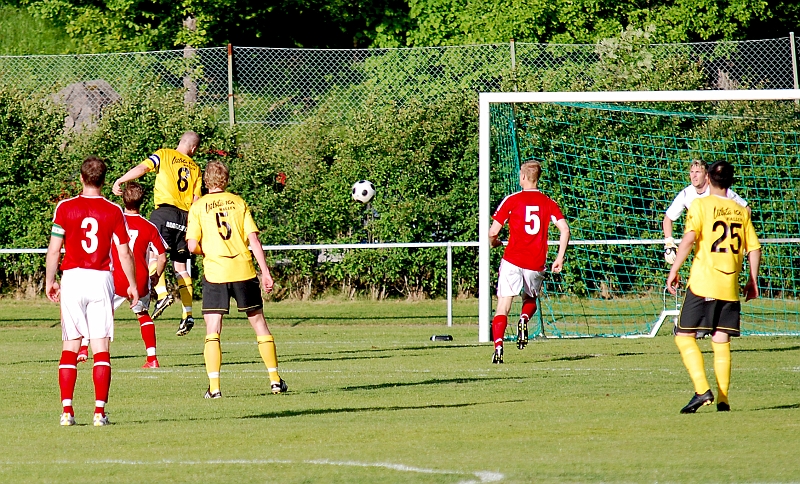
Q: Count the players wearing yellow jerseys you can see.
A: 3